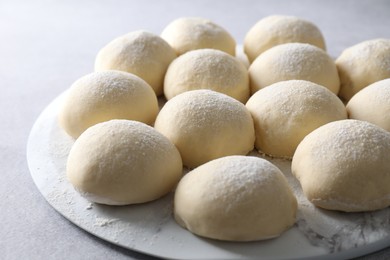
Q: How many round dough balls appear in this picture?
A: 13